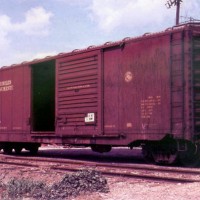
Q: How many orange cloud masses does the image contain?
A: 0